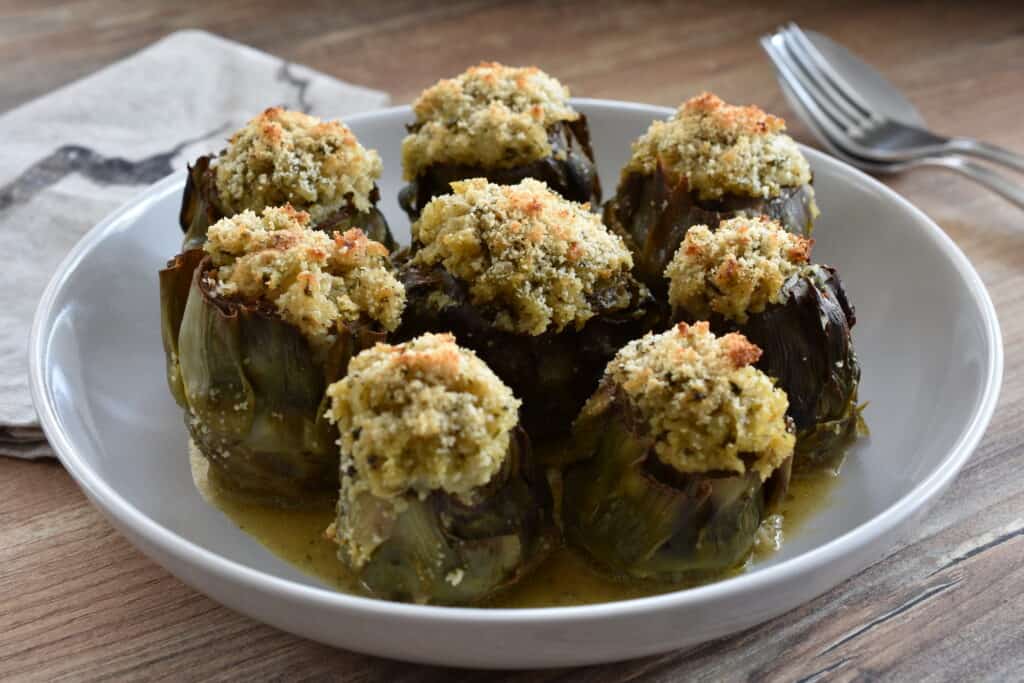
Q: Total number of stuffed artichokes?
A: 8